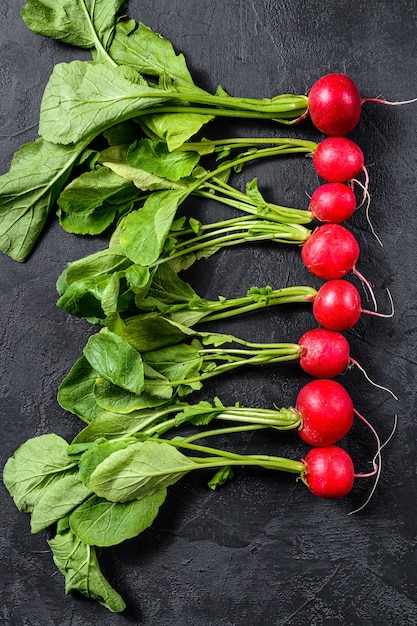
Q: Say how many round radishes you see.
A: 8